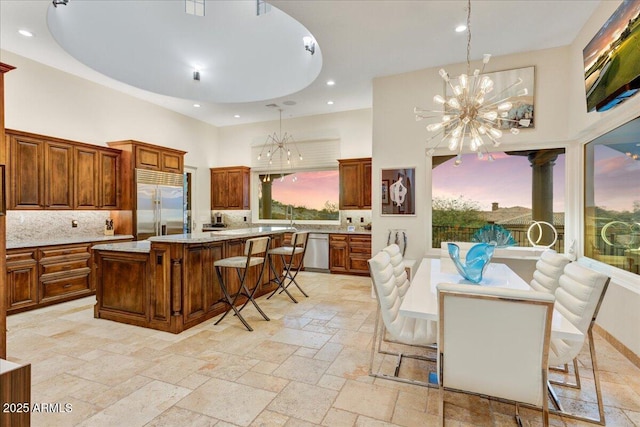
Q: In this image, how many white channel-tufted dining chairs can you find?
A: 6